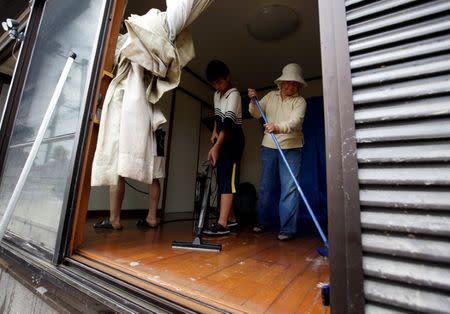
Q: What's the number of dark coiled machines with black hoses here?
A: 1